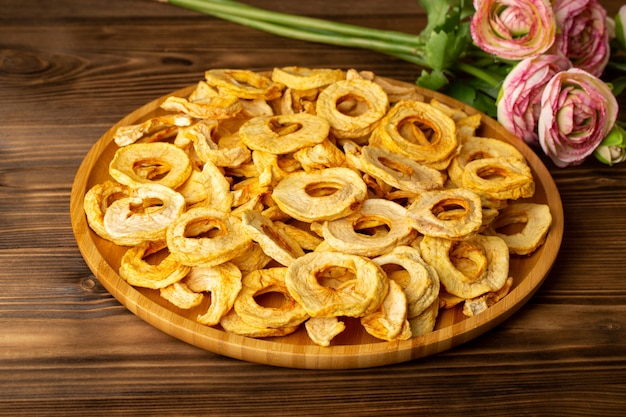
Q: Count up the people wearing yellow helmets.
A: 0